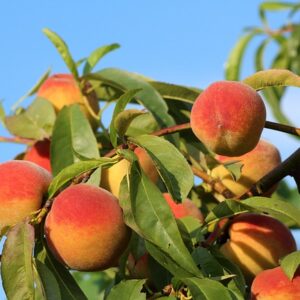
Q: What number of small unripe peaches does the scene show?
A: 0